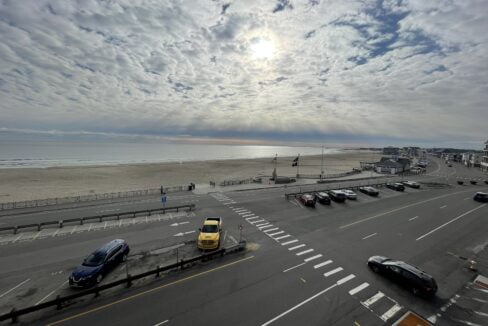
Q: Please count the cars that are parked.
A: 9